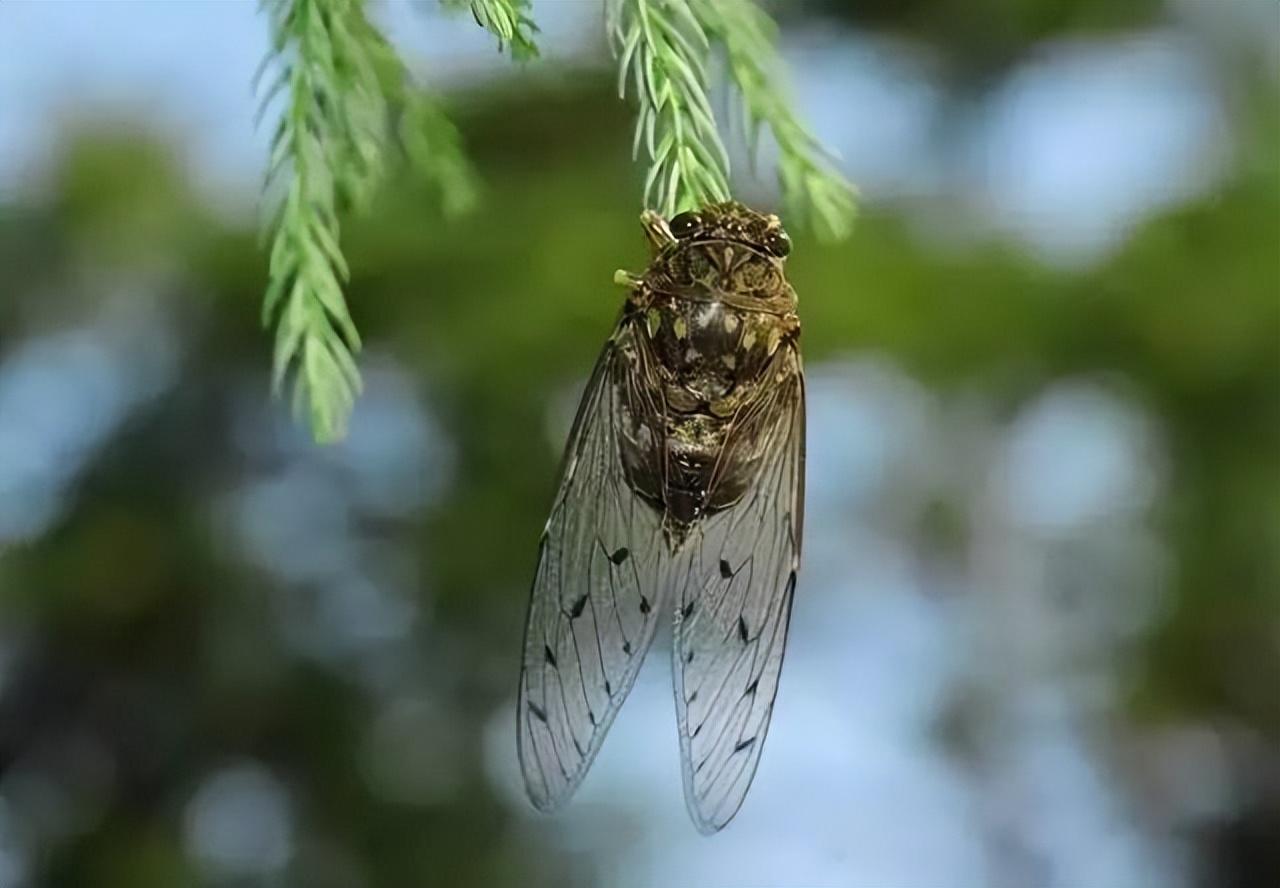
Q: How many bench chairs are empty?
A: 0